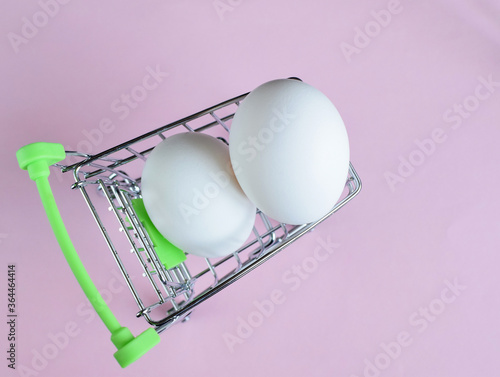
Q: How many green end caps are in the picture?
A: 2